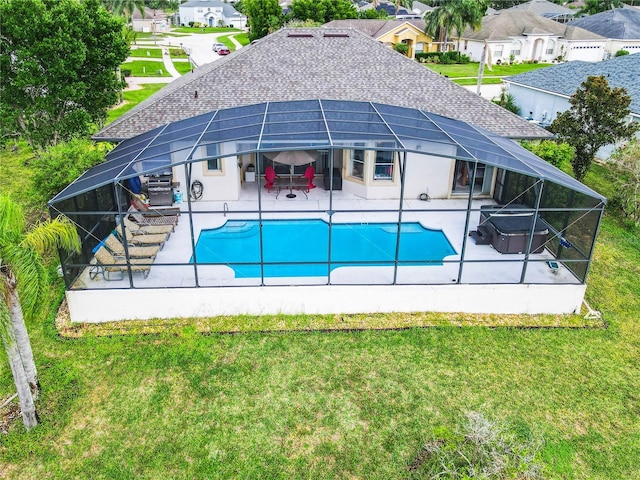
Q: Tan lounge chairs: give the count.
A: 4